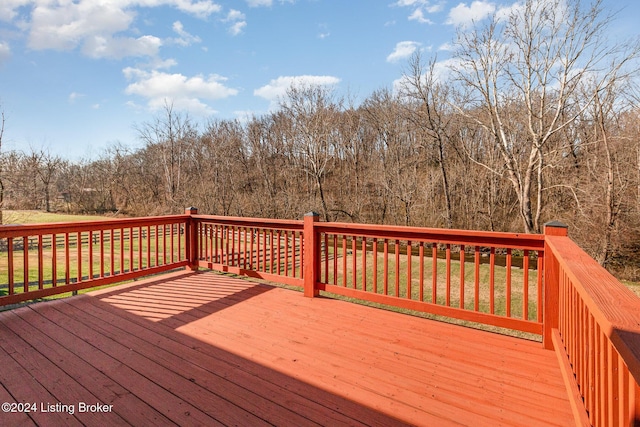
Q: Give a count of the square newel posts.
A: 3